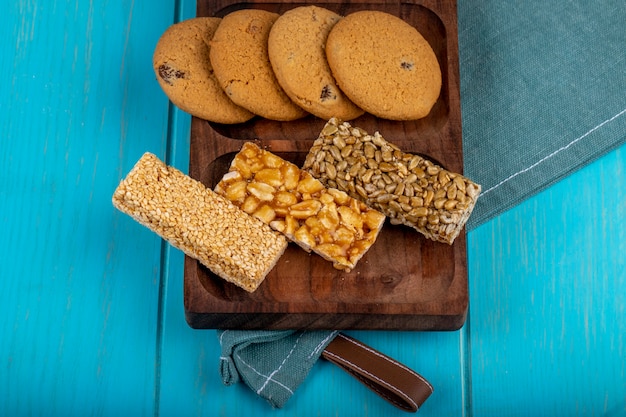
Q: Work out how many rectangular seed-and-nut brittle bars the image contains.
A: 3